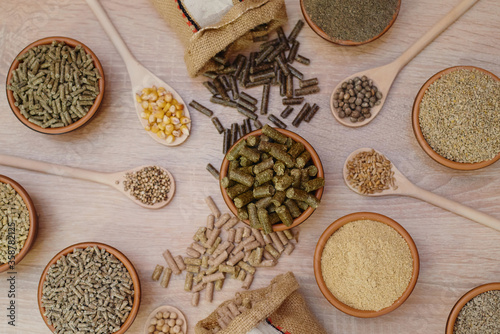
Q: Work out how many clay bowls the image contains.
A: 8